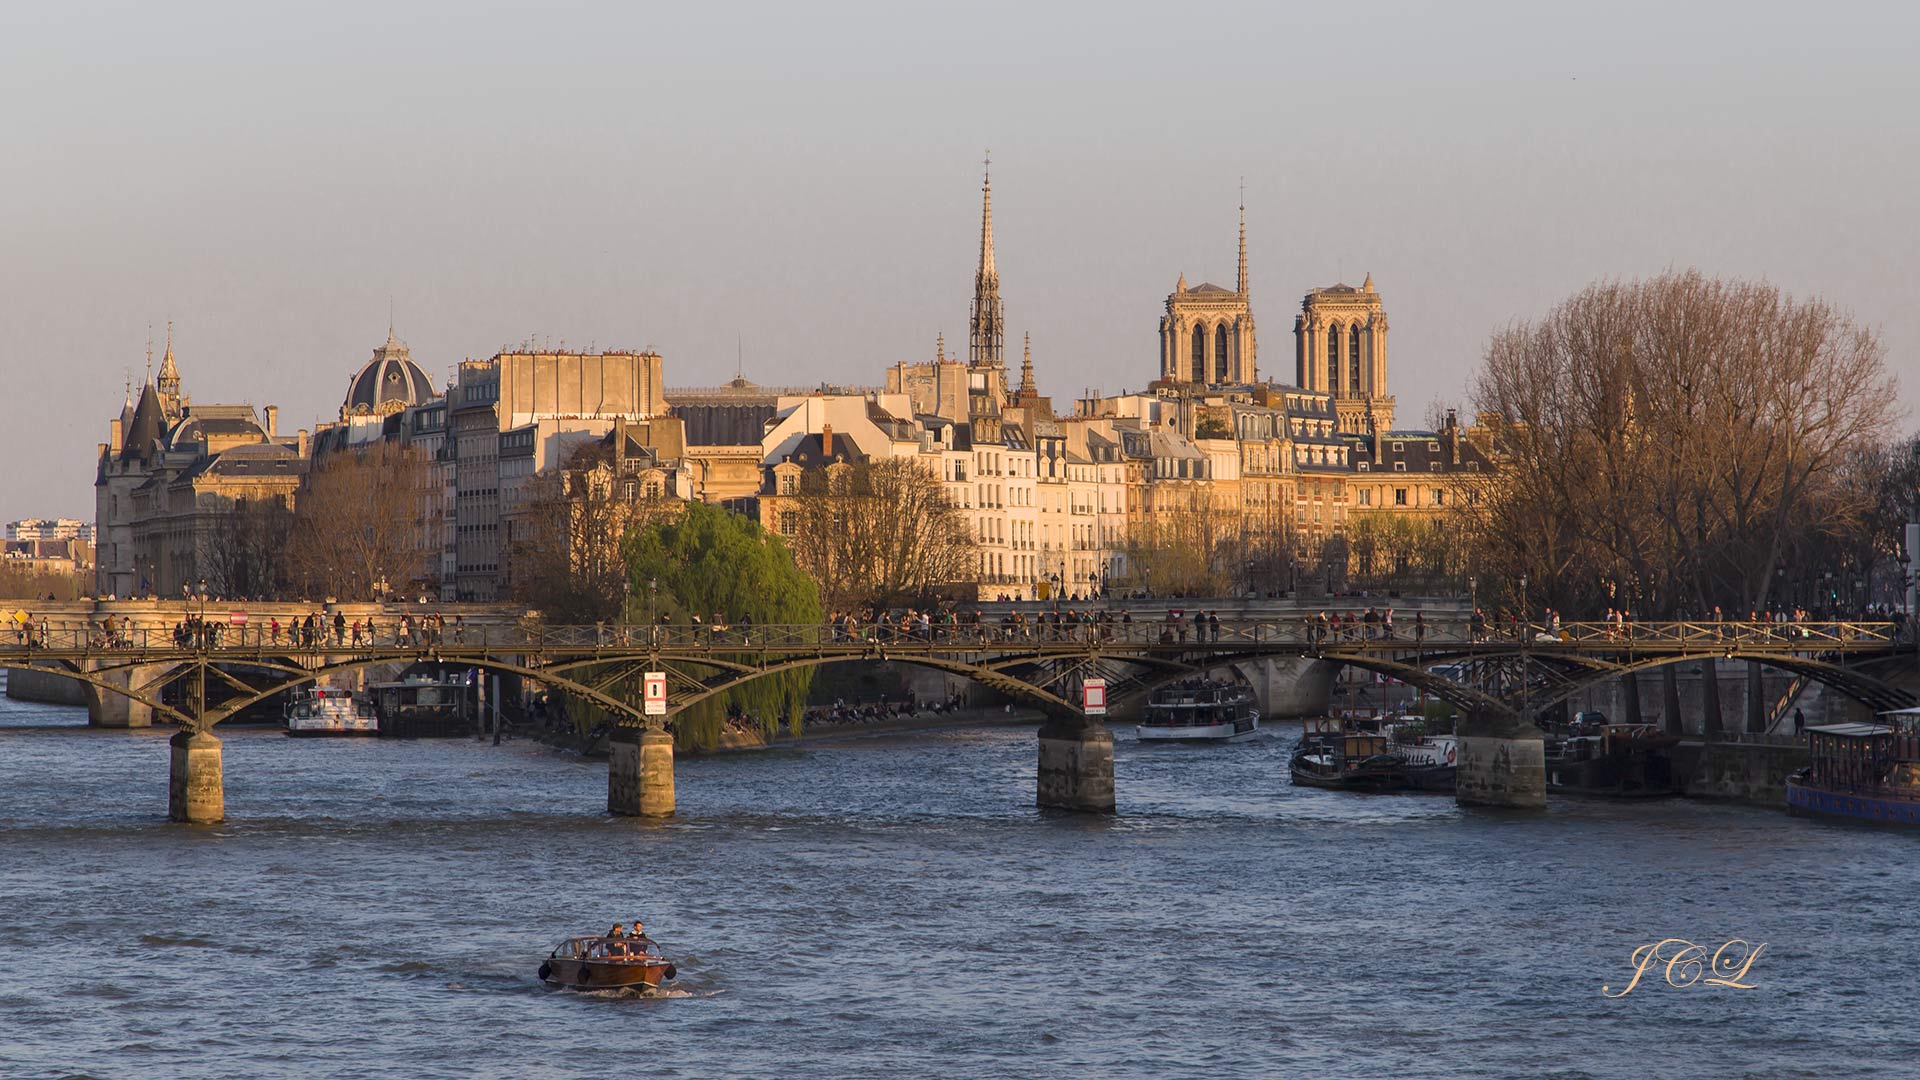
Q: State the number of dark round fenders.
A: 3